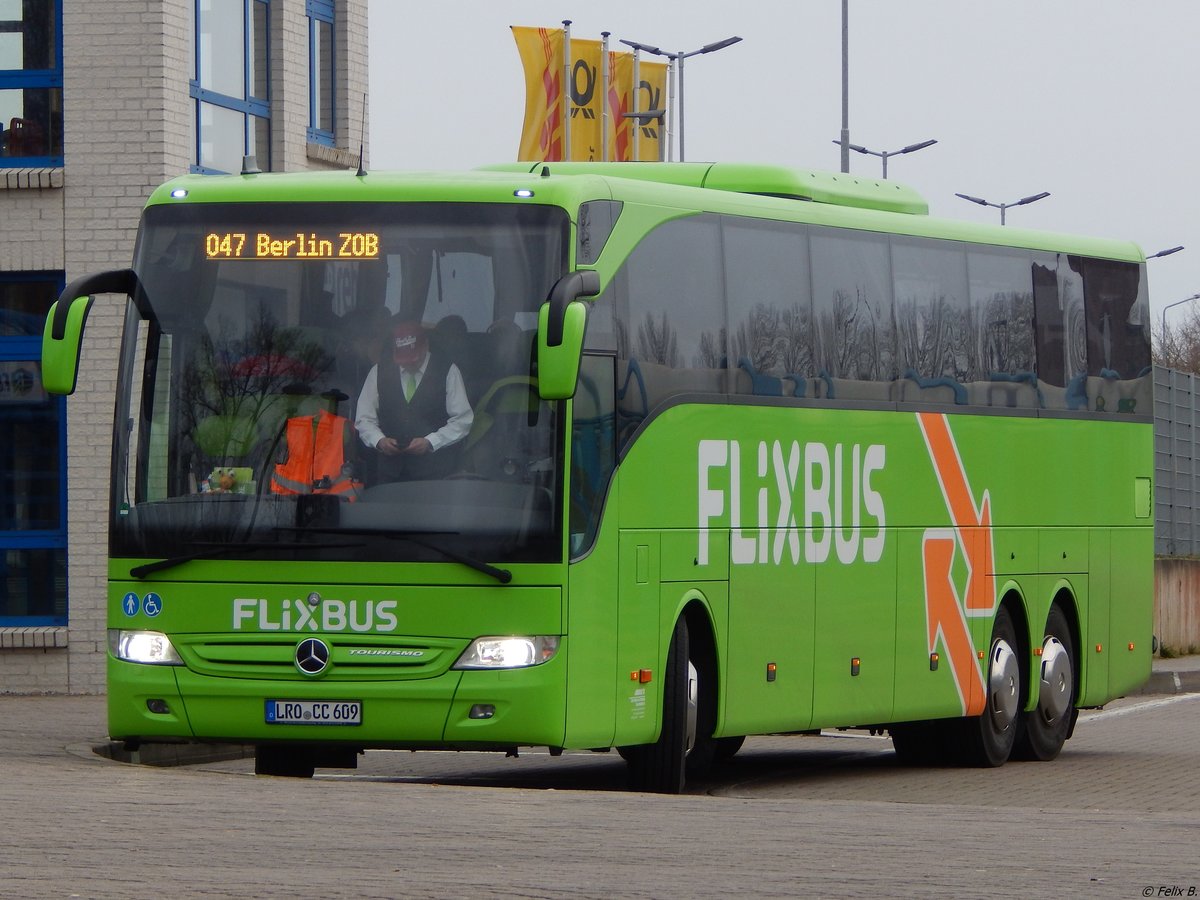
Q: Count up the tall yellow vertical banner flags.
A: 4